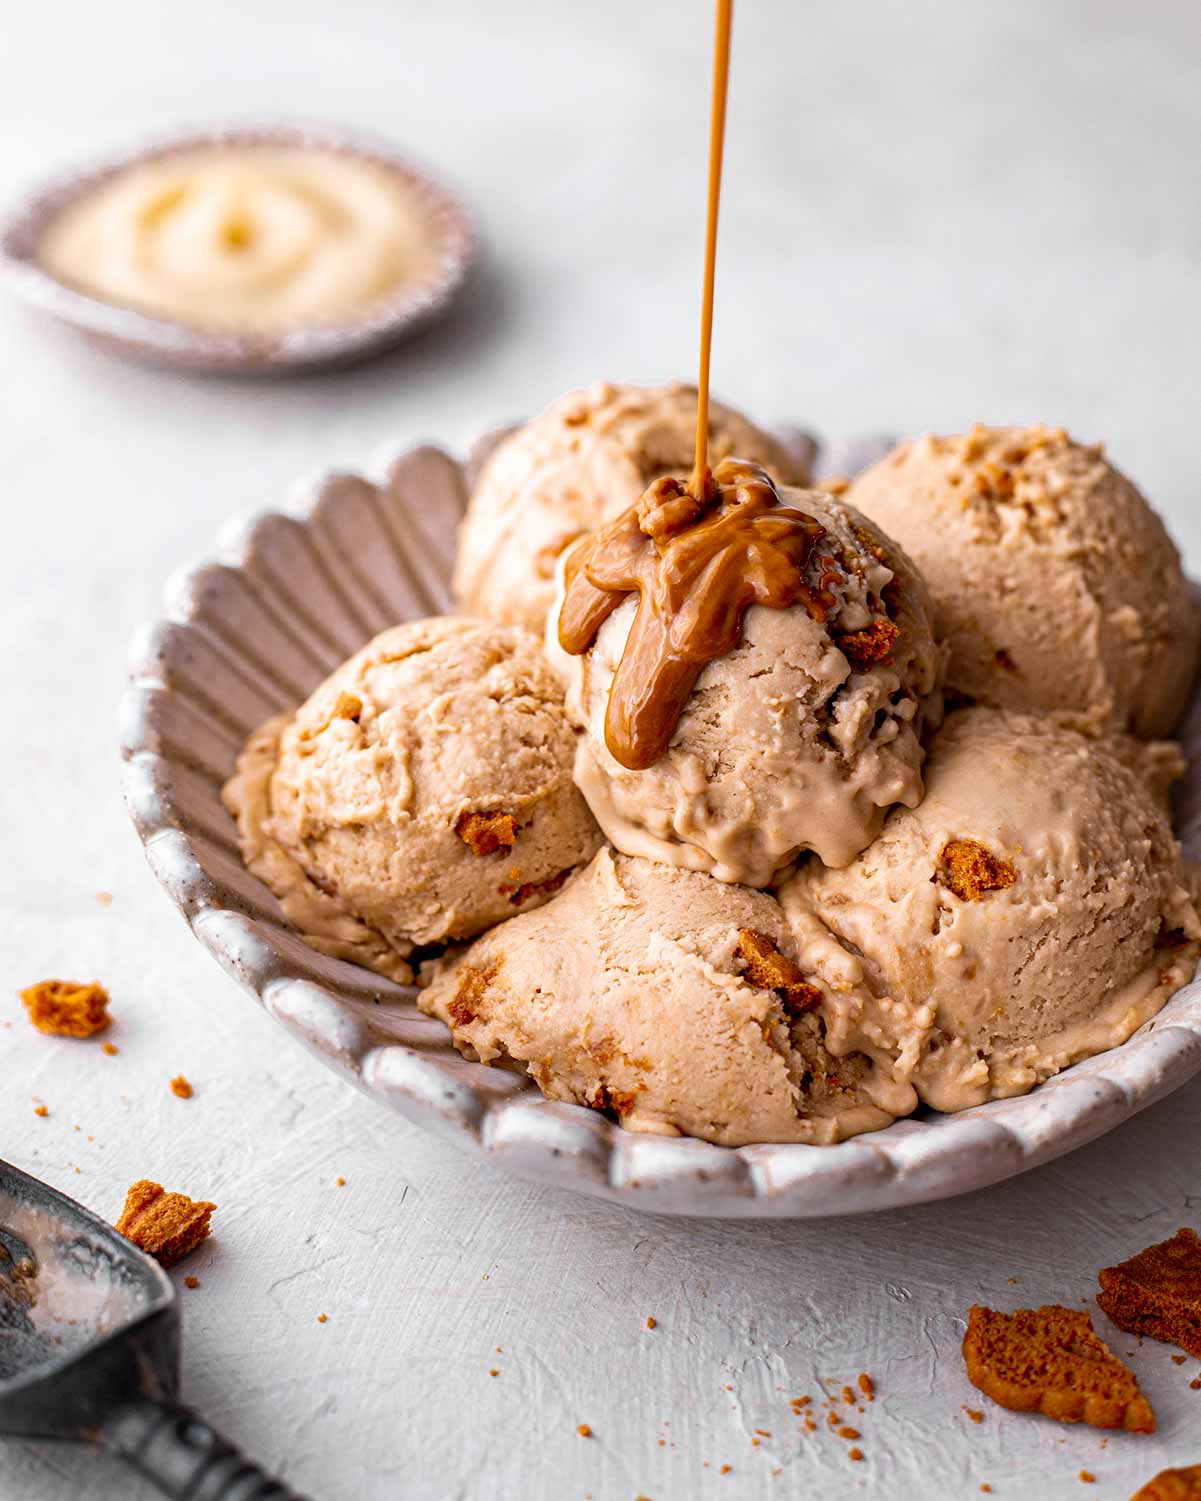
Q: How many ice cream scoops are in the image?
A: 6